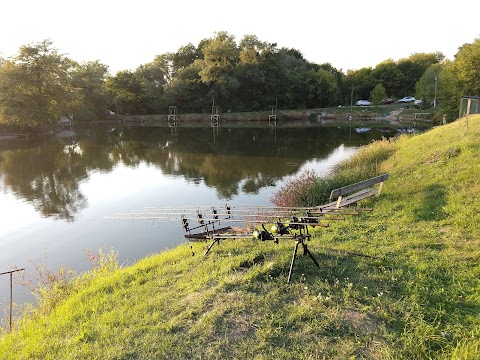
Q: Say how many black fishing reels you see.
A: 4